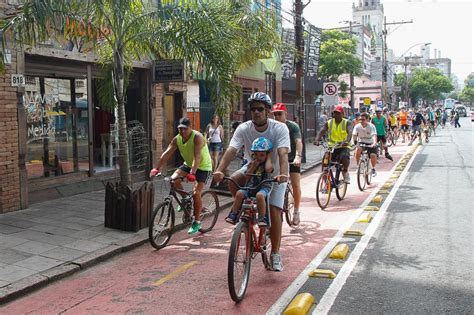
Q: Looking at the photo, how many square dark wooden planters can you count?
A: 1